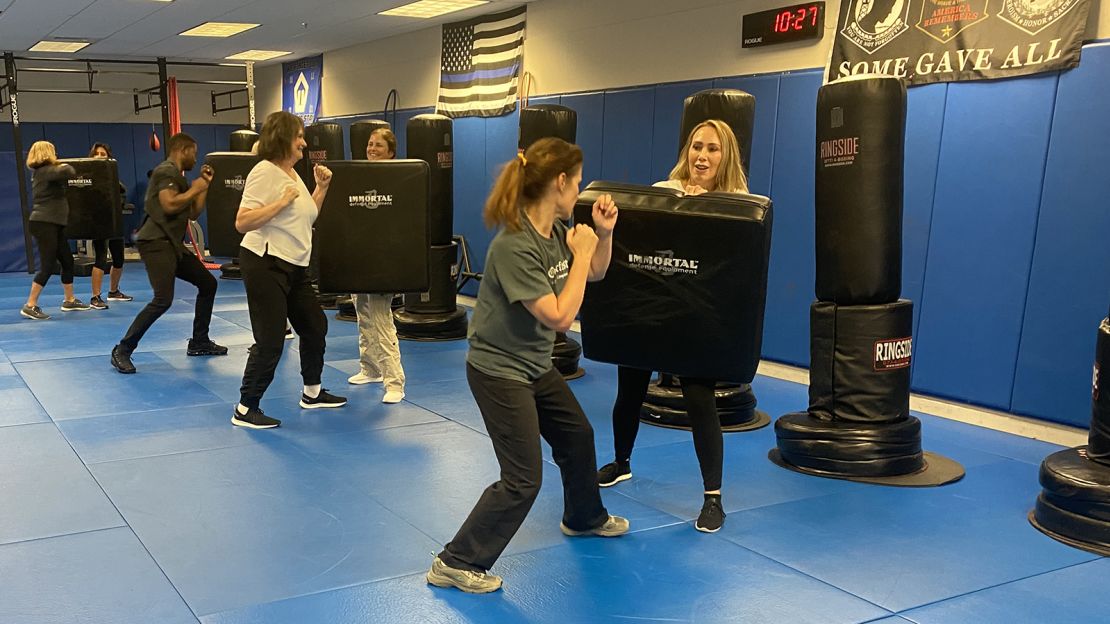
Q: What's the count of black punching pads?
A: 4